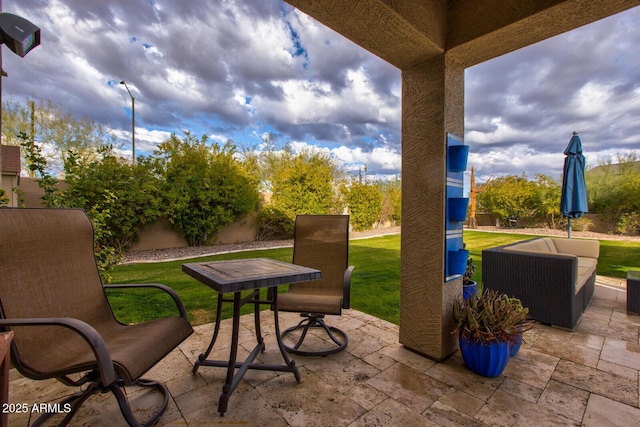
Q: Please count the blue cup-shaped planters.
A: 3